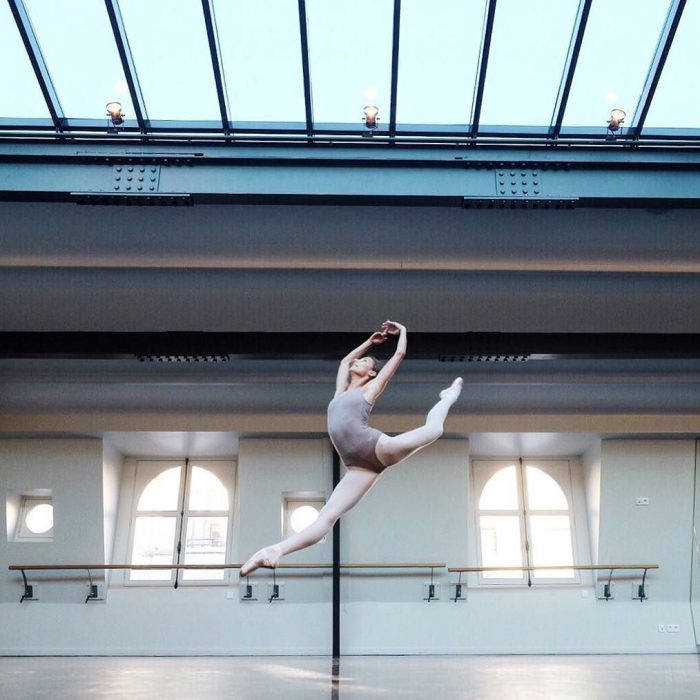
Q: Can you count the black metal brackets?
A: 8